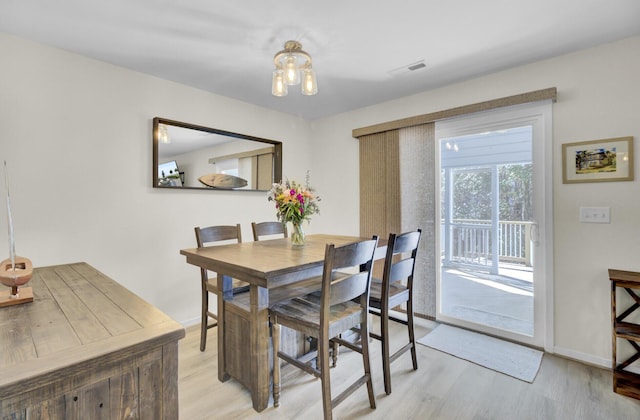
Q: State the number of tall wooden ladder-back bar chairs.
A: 4